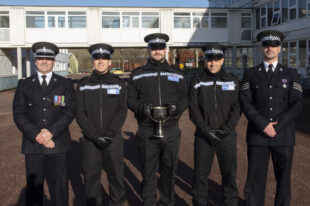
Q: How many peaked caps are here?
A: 5